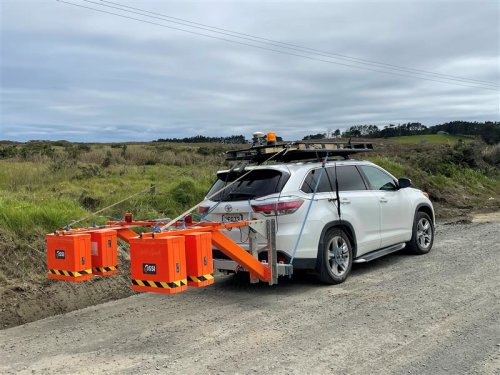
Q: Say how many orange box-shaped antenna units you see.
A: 4